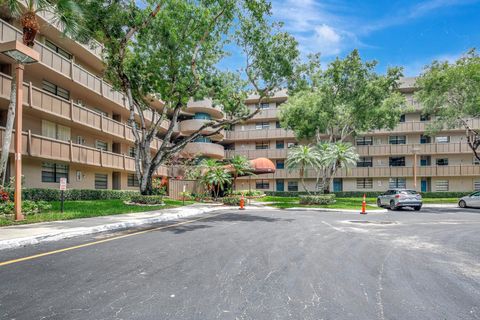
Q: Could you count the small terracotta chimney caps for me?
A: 0